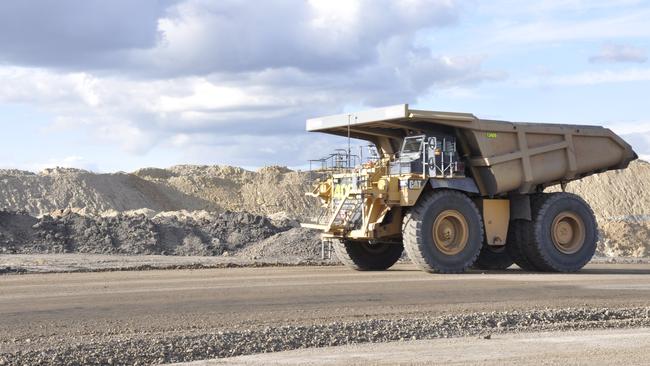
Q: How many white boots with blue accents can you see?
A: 0